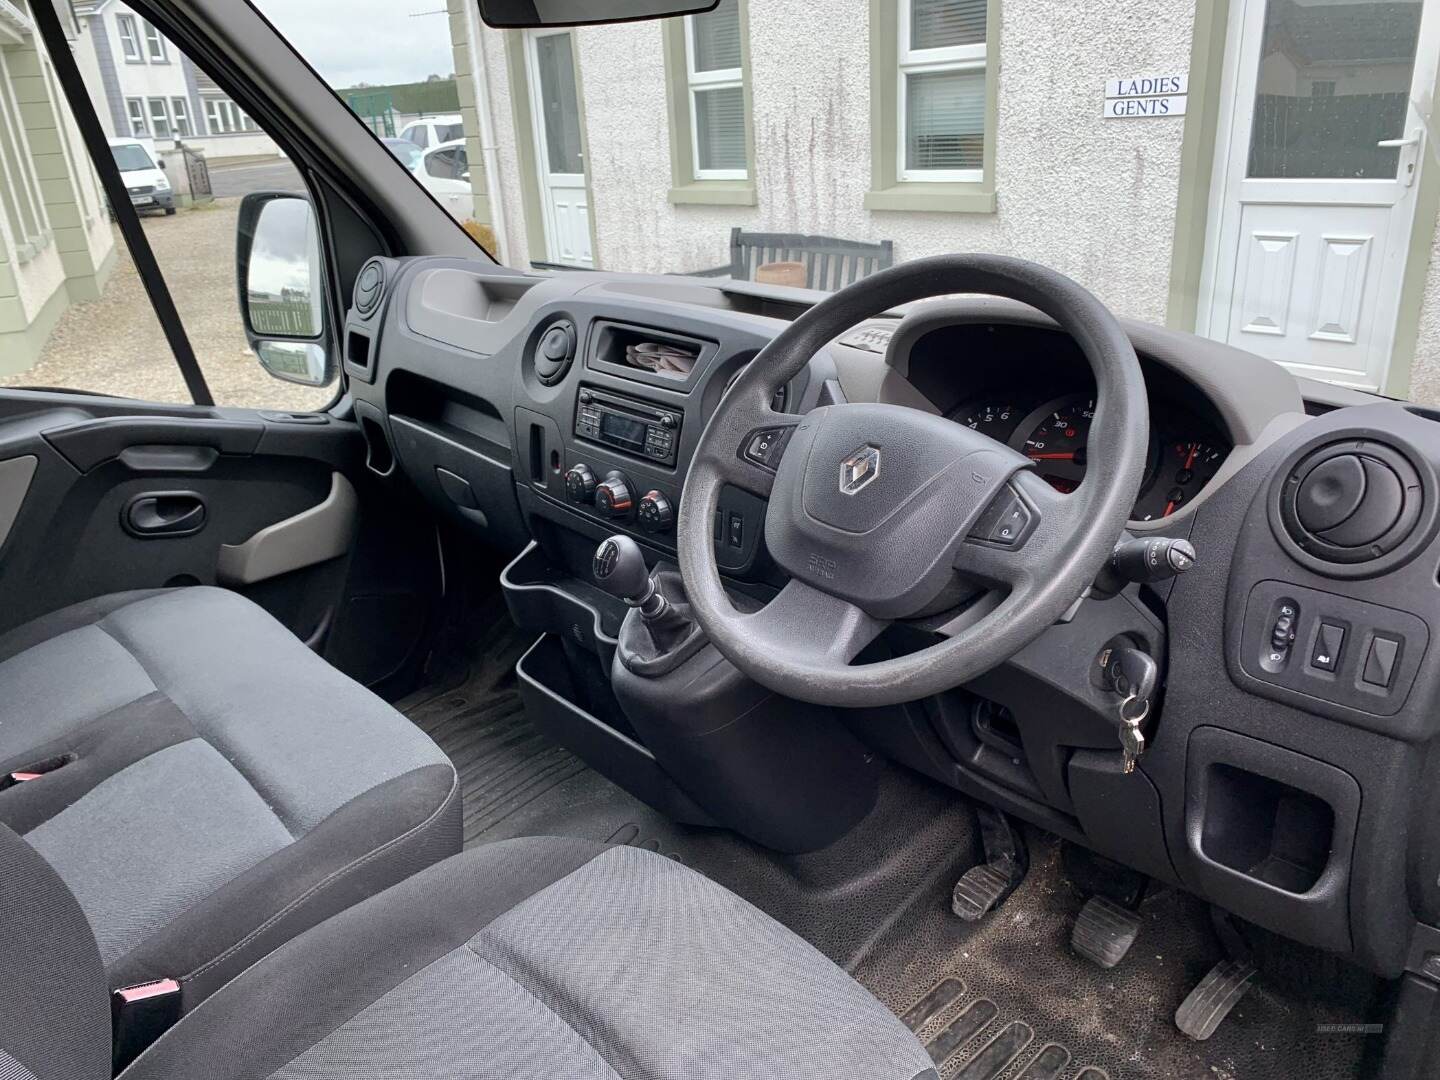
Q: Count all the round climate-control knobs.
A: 3